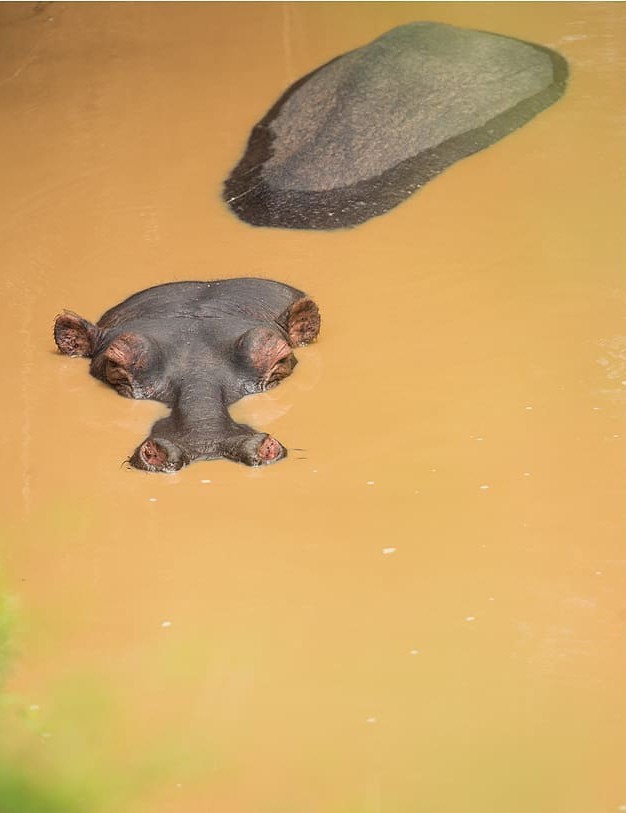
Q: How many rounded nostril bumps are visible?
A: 2